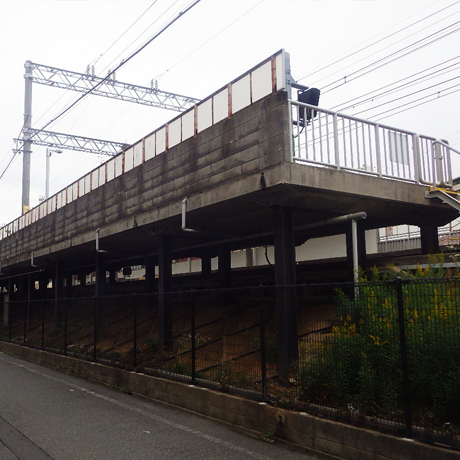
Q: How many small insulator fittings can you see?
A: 6